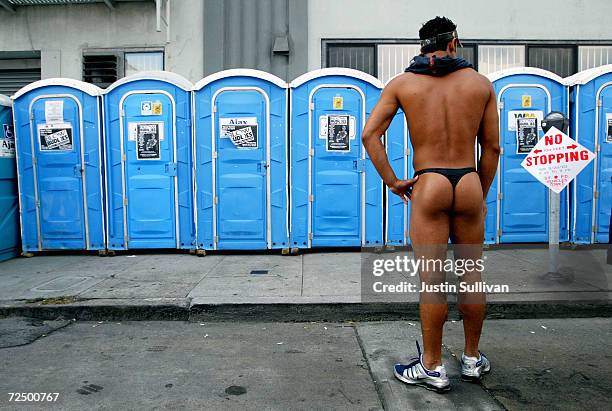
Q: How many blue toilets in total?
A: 8